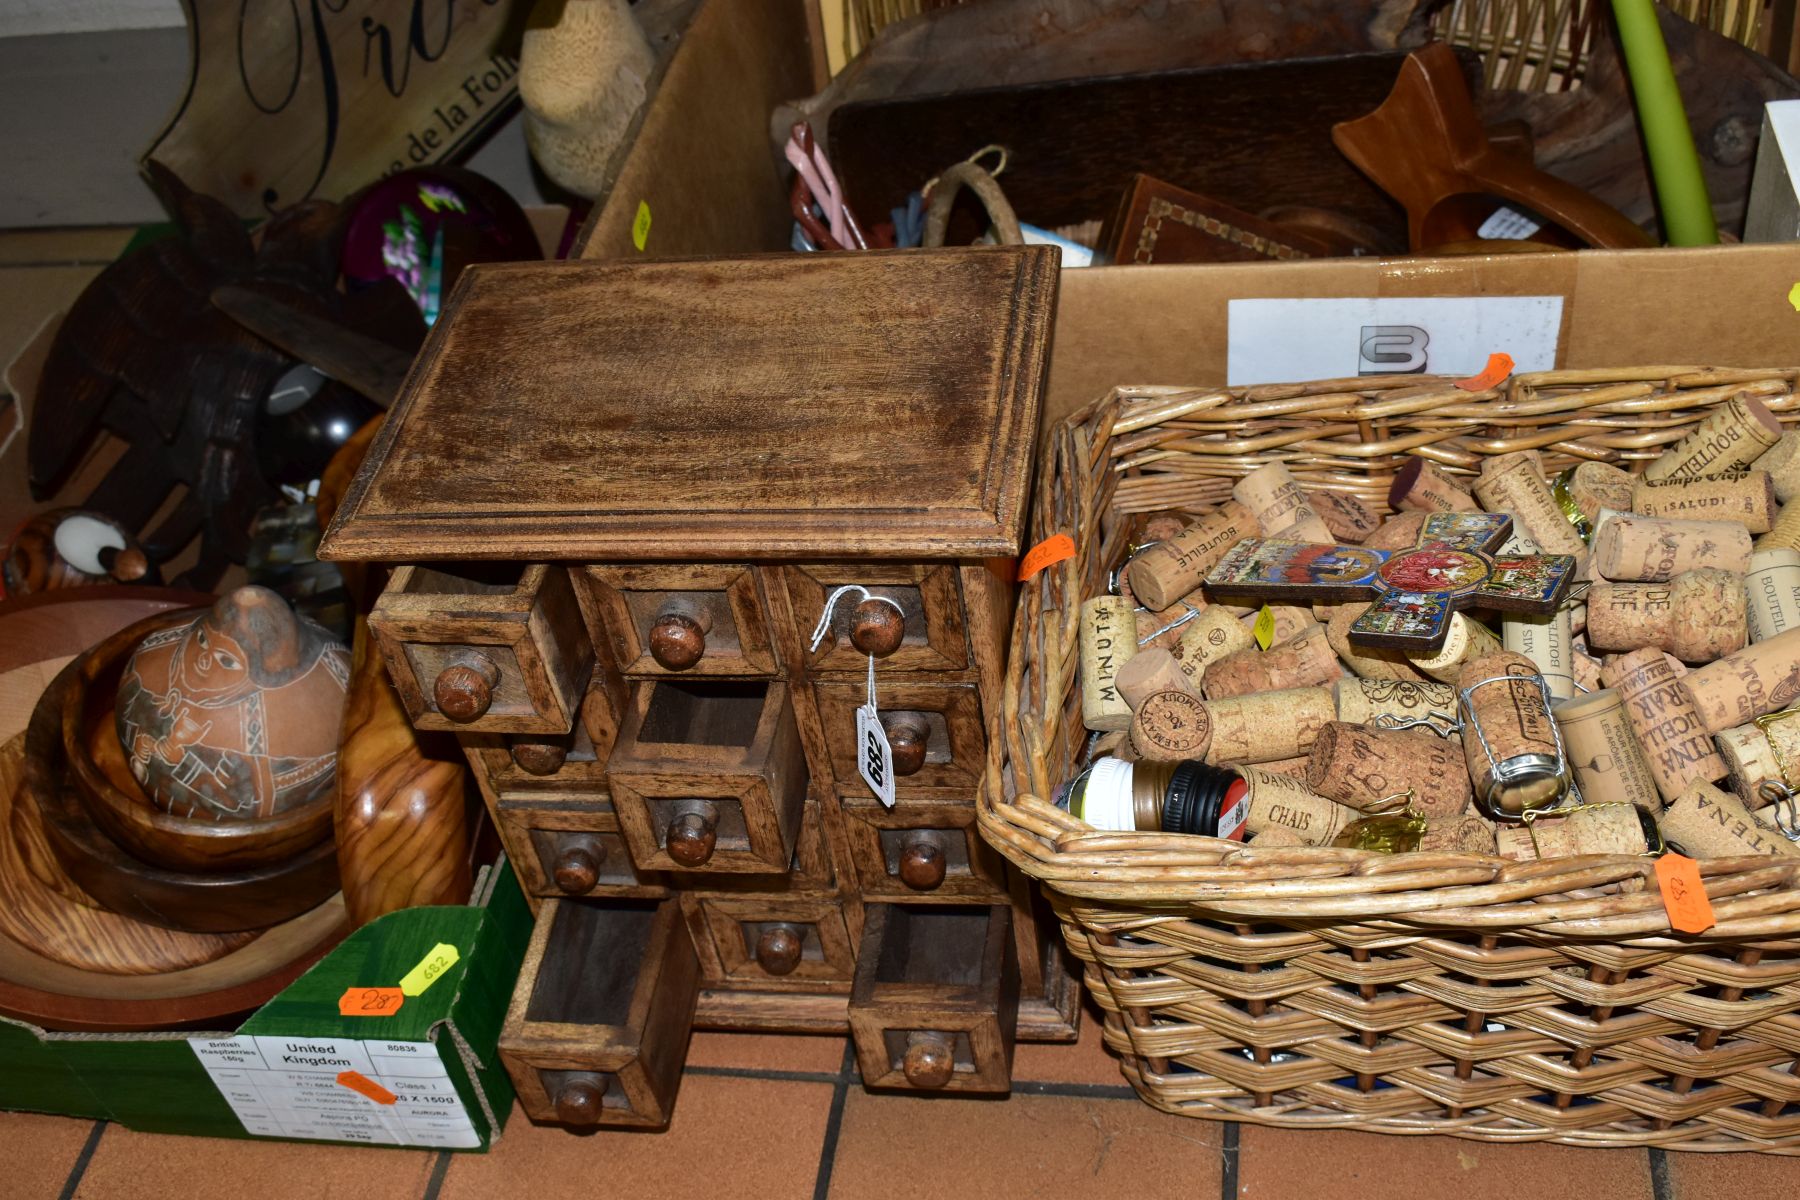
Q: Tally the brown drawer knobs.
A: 11